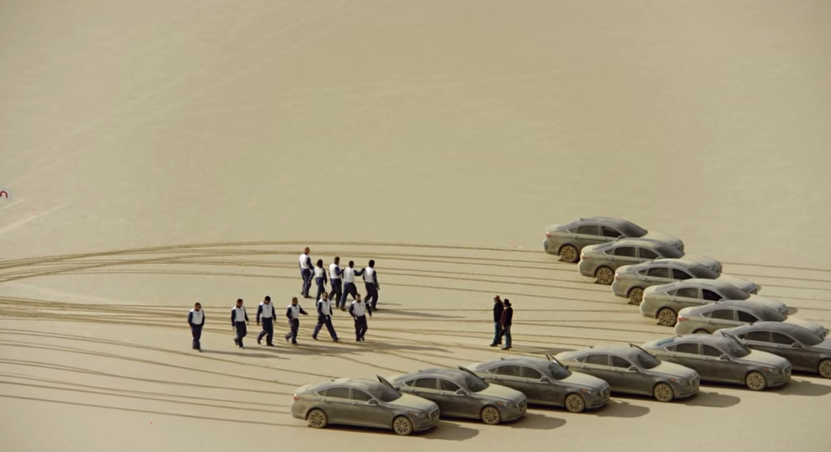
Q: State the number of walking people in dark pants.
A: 11